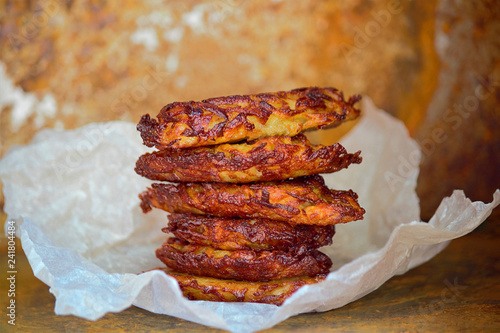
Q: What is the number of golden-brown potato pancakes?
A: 6